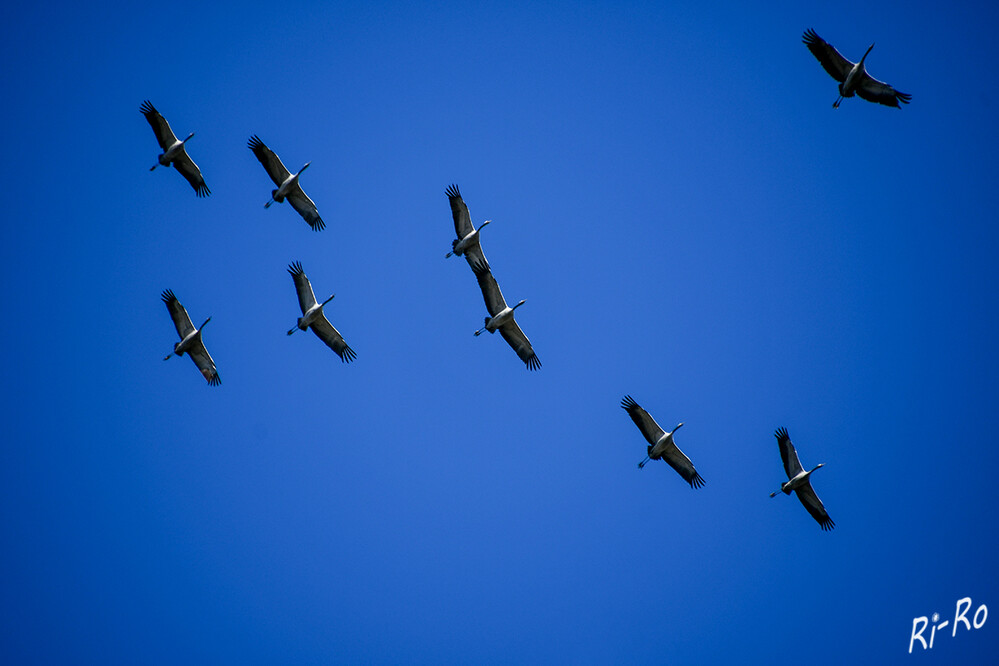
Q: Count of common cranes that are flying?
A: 9